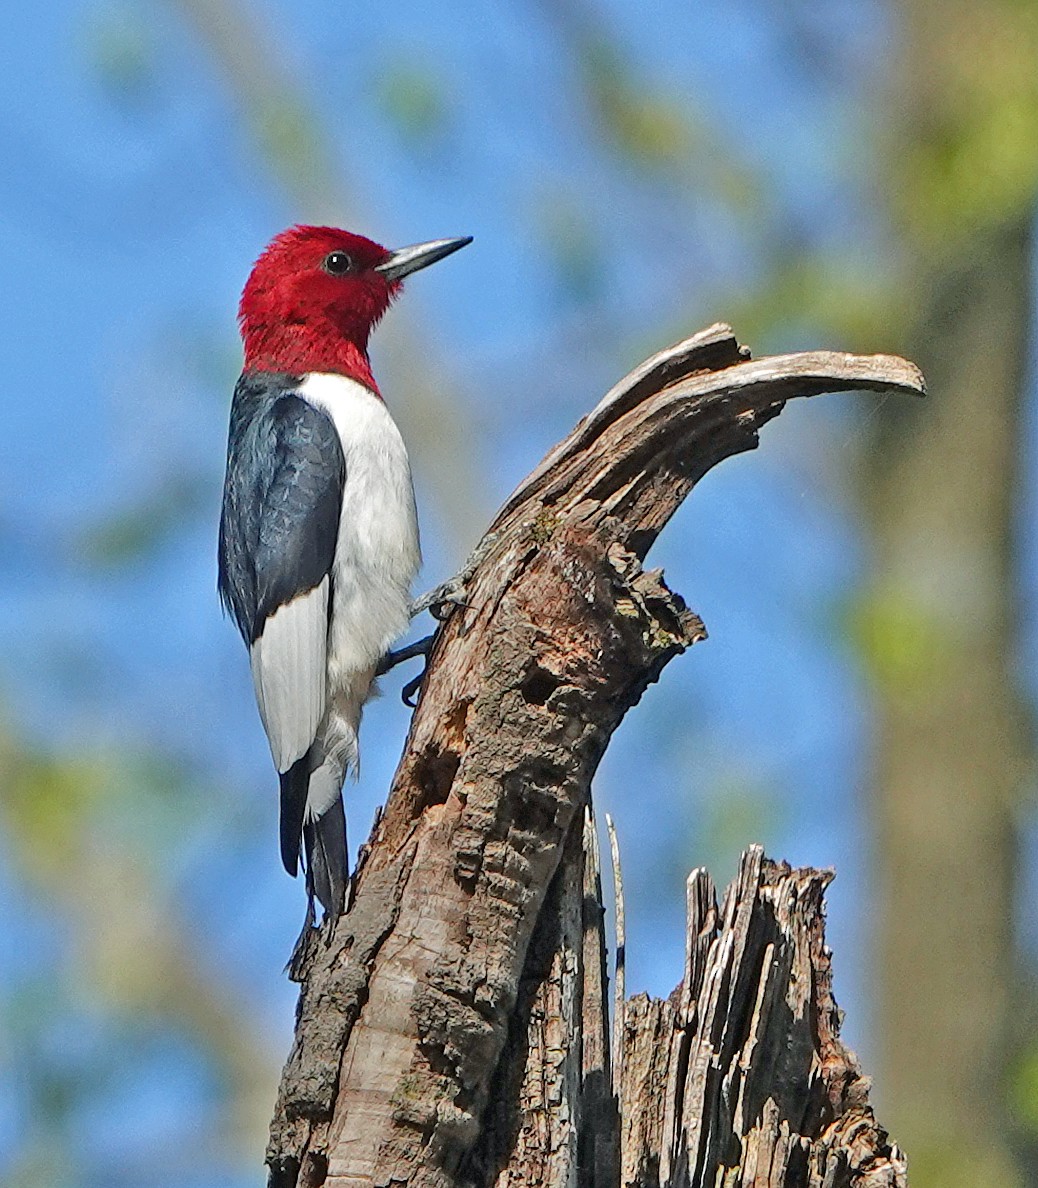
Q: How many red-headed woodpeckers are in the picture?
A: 1